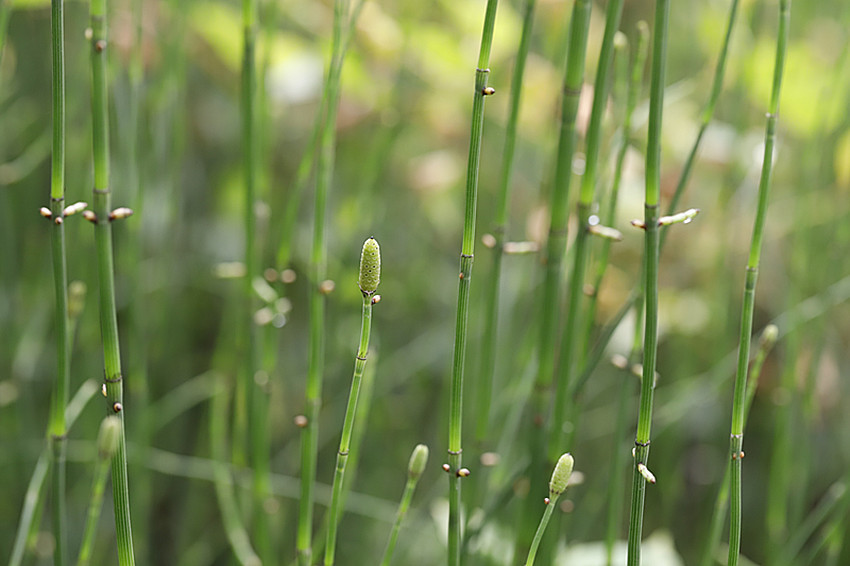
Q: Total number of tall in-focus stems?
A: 5